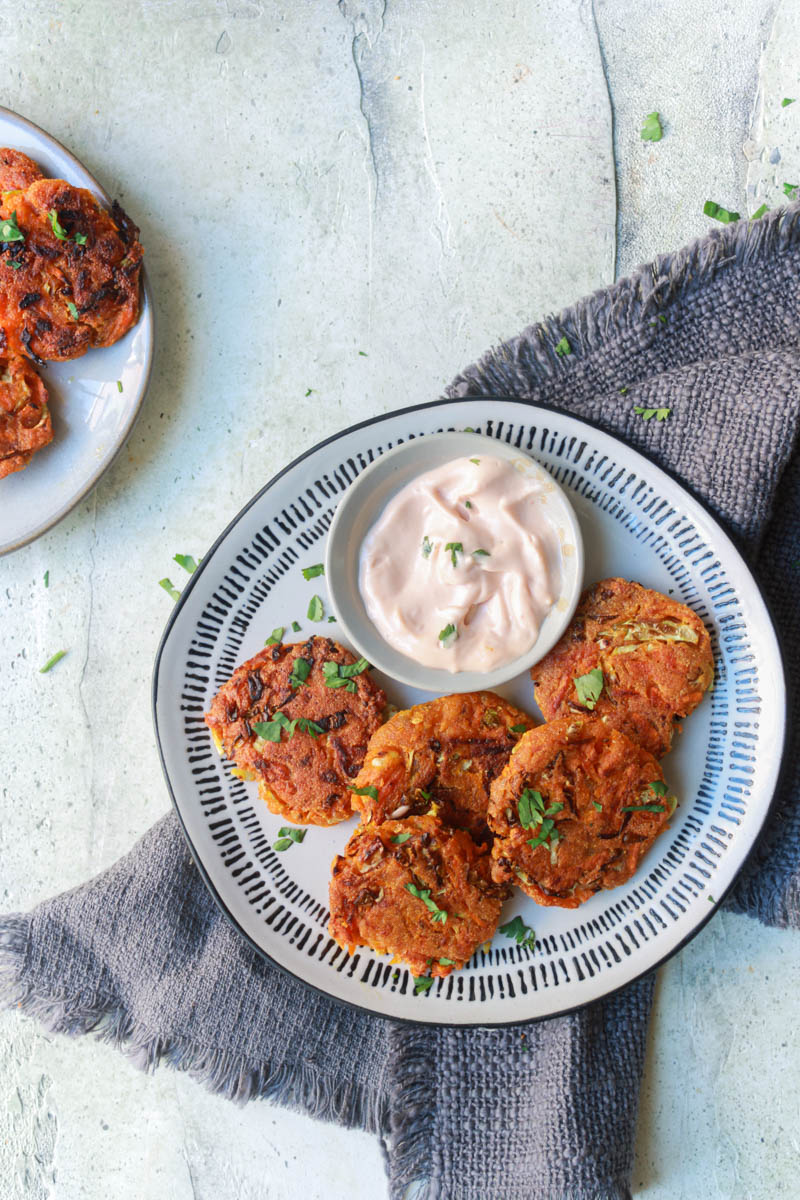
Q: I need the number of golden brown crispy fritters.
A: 8